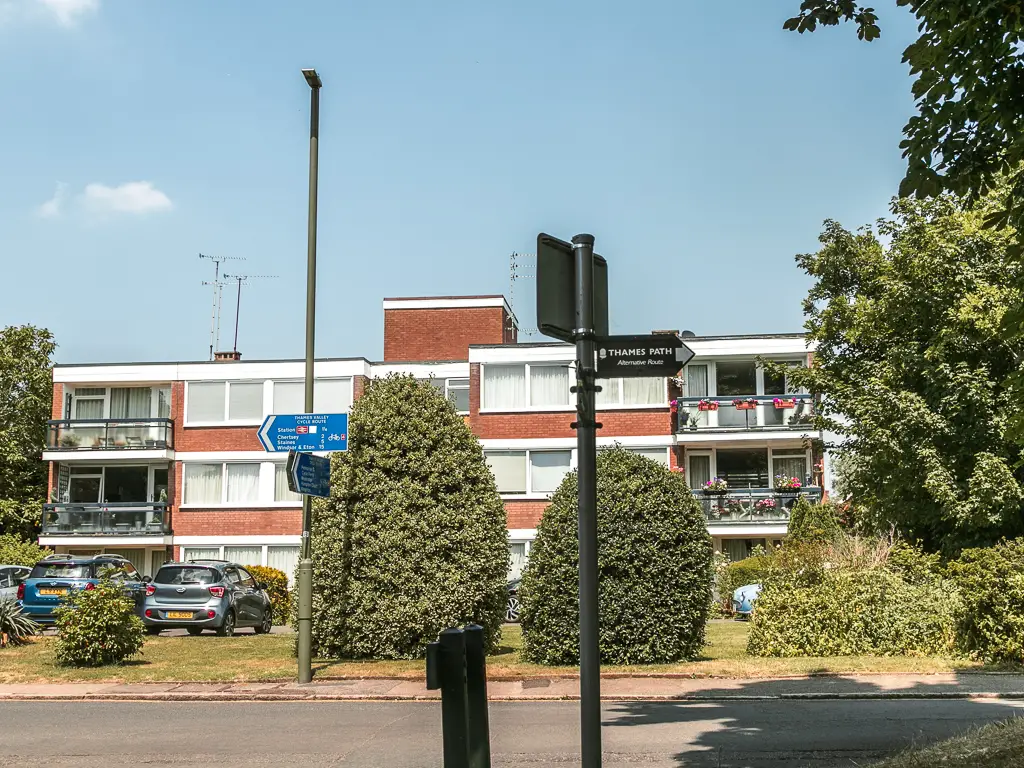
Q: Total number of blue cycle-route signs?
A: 2